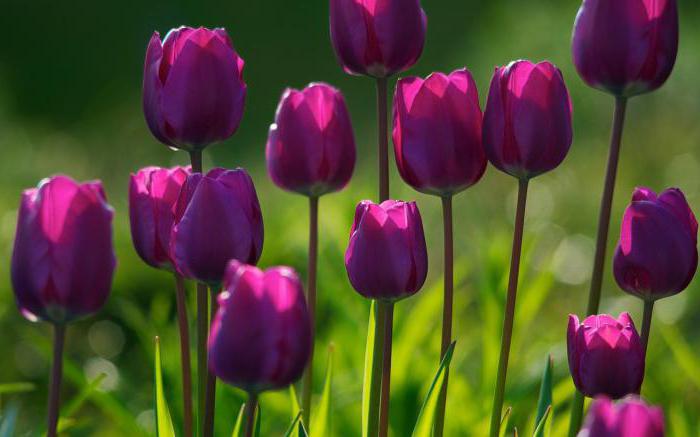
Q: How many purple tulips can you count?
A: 14